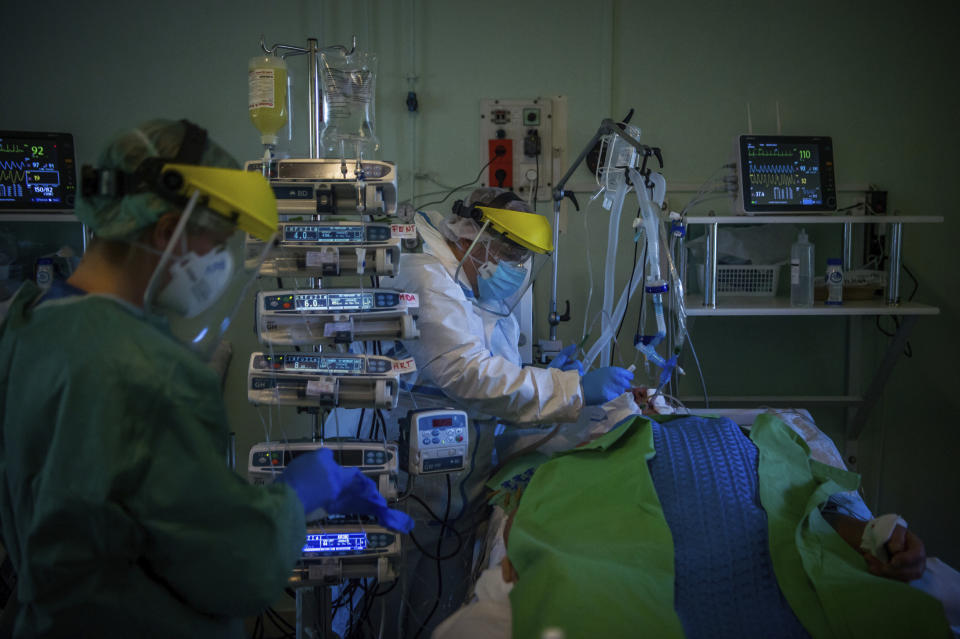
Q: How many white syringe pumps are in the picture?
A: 6